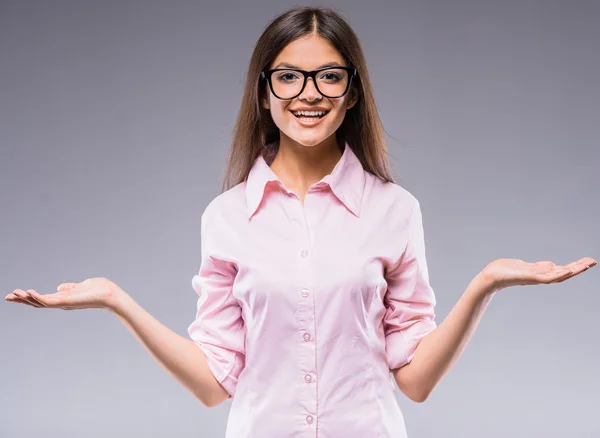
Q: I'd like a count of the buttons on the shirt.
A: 5